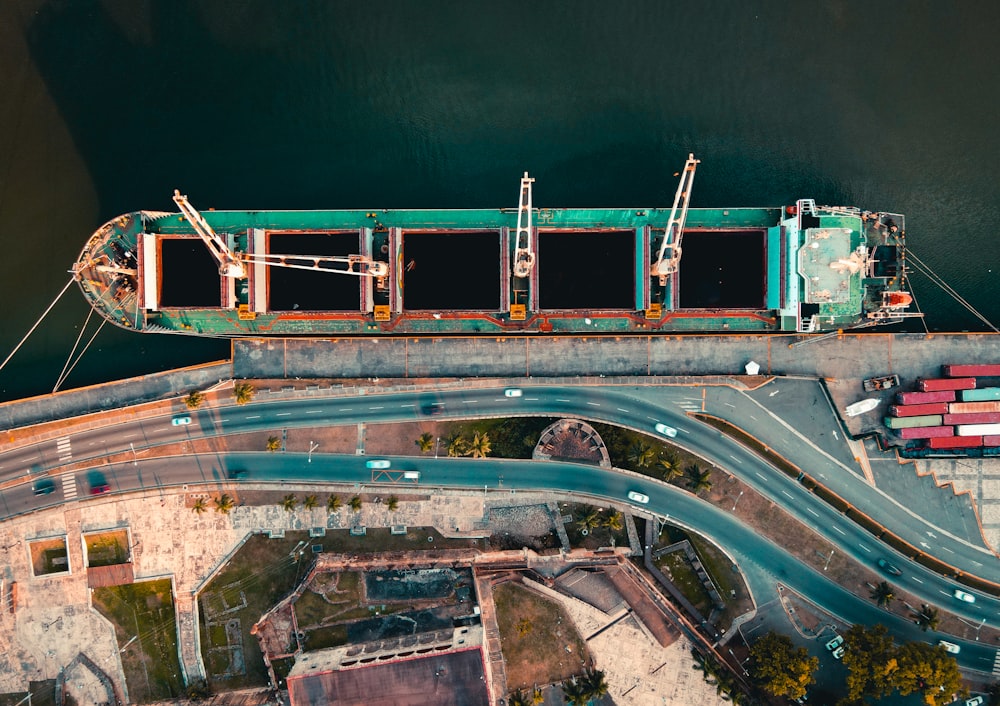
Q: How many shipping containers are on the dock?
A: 12